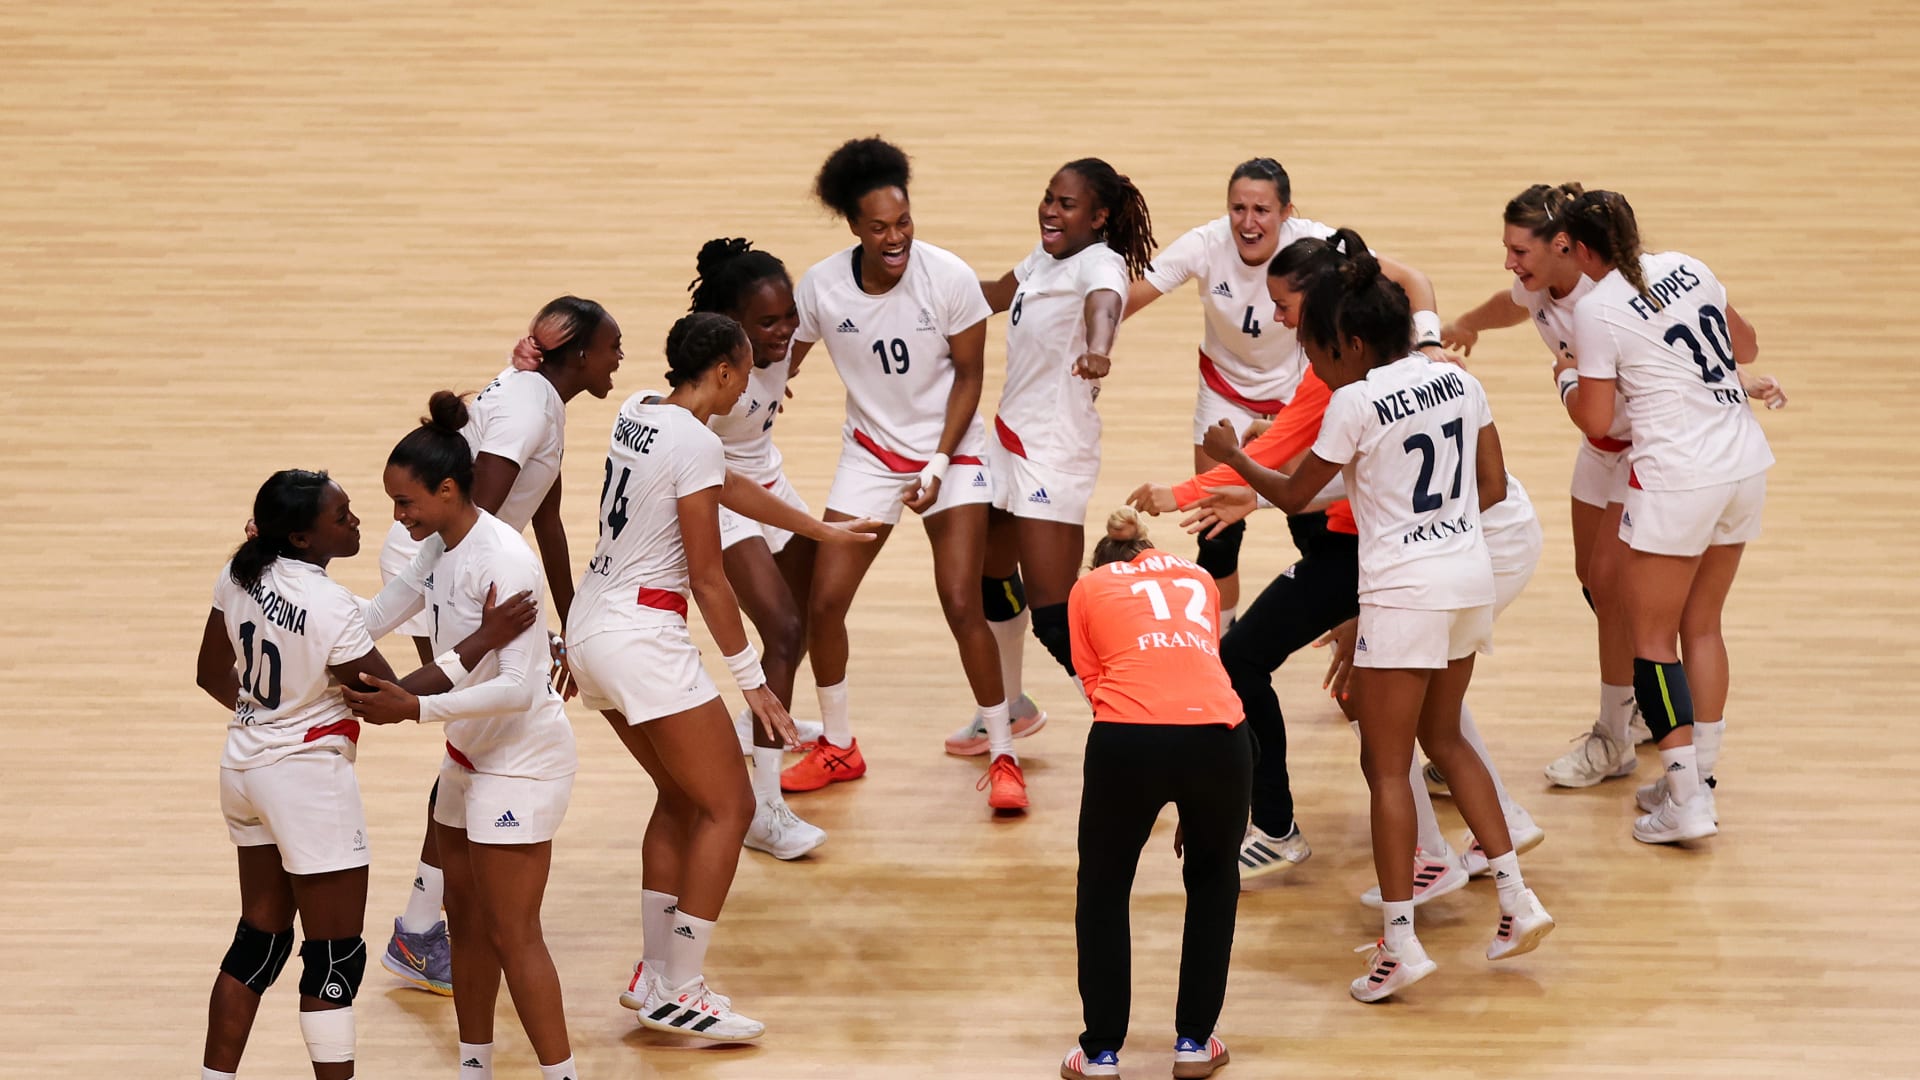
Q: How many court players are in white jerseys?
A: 12